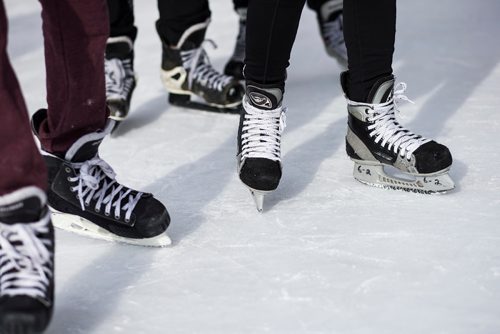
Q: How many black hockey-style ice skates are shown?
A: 8